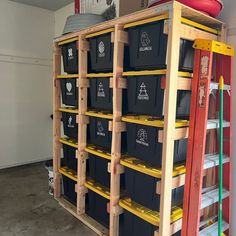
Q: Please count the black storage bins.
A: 15